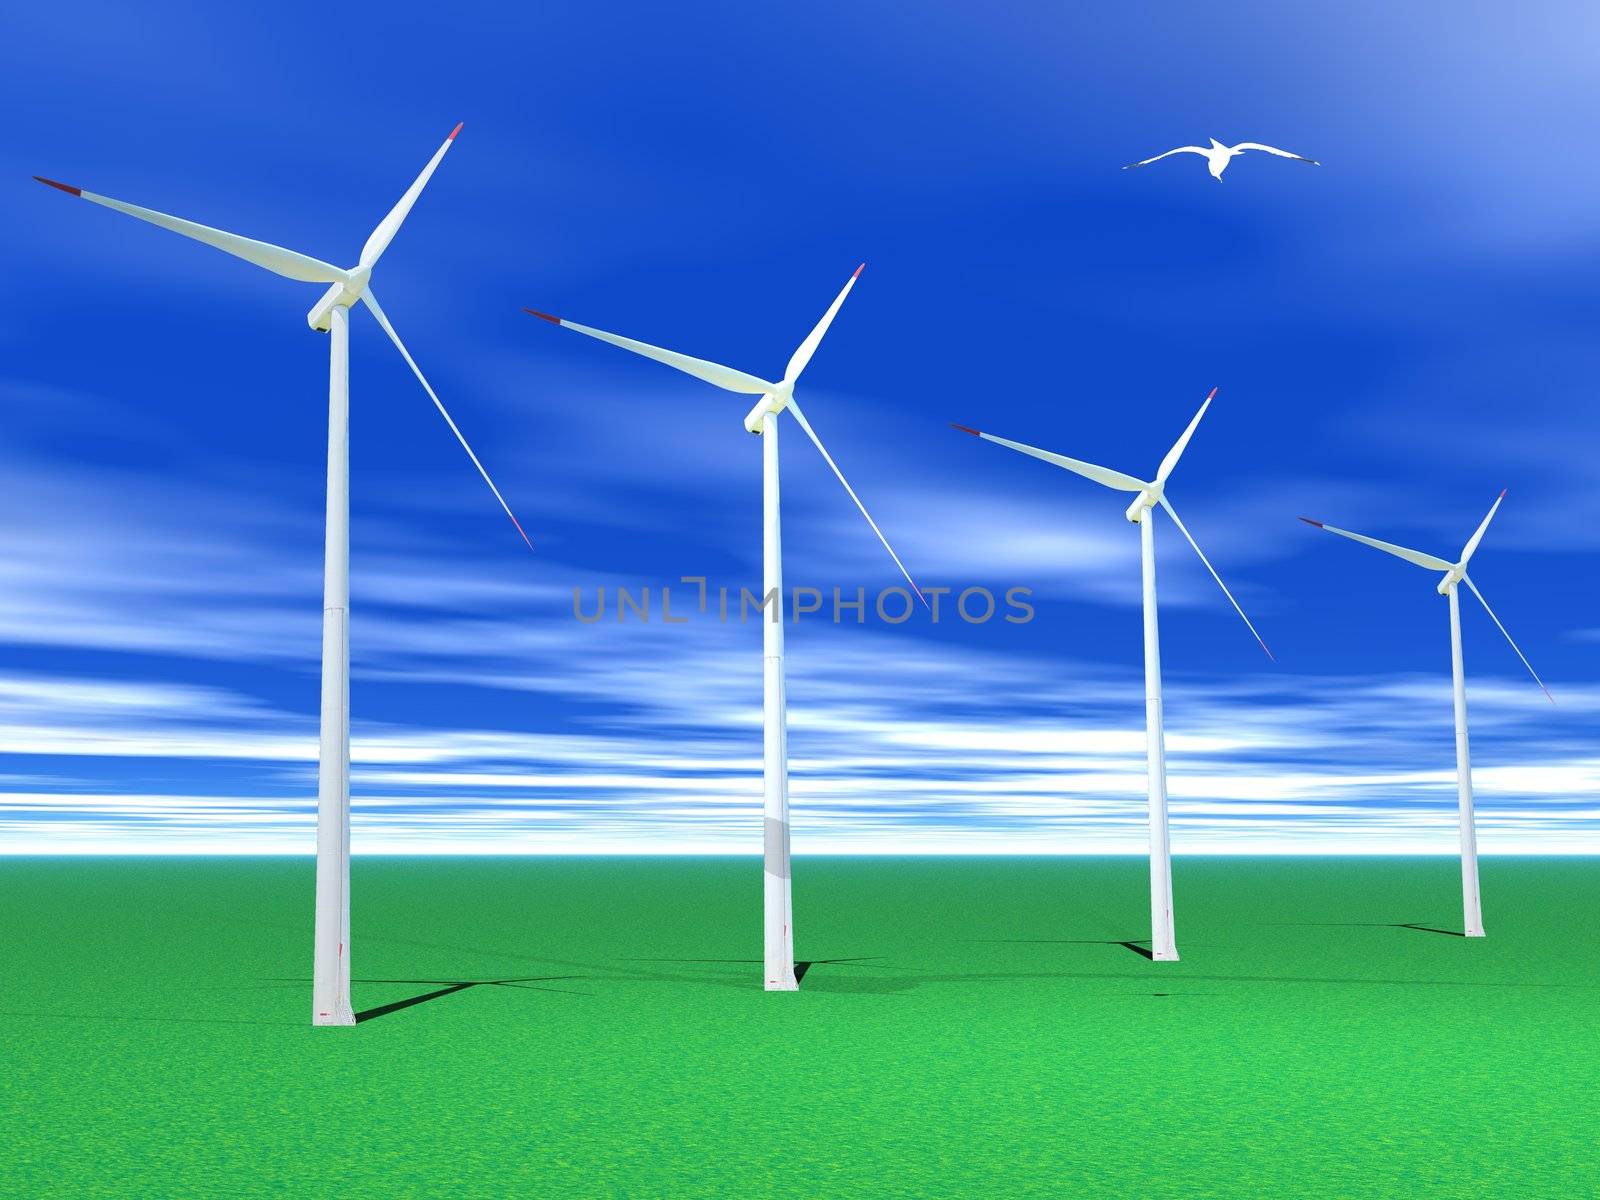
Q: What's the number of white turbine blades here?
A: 12